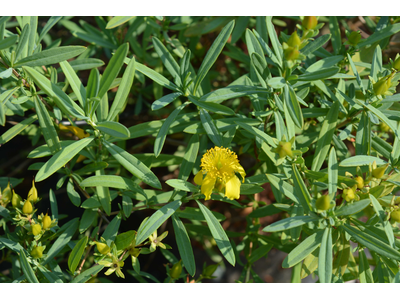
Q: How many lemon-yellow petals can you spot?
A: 4